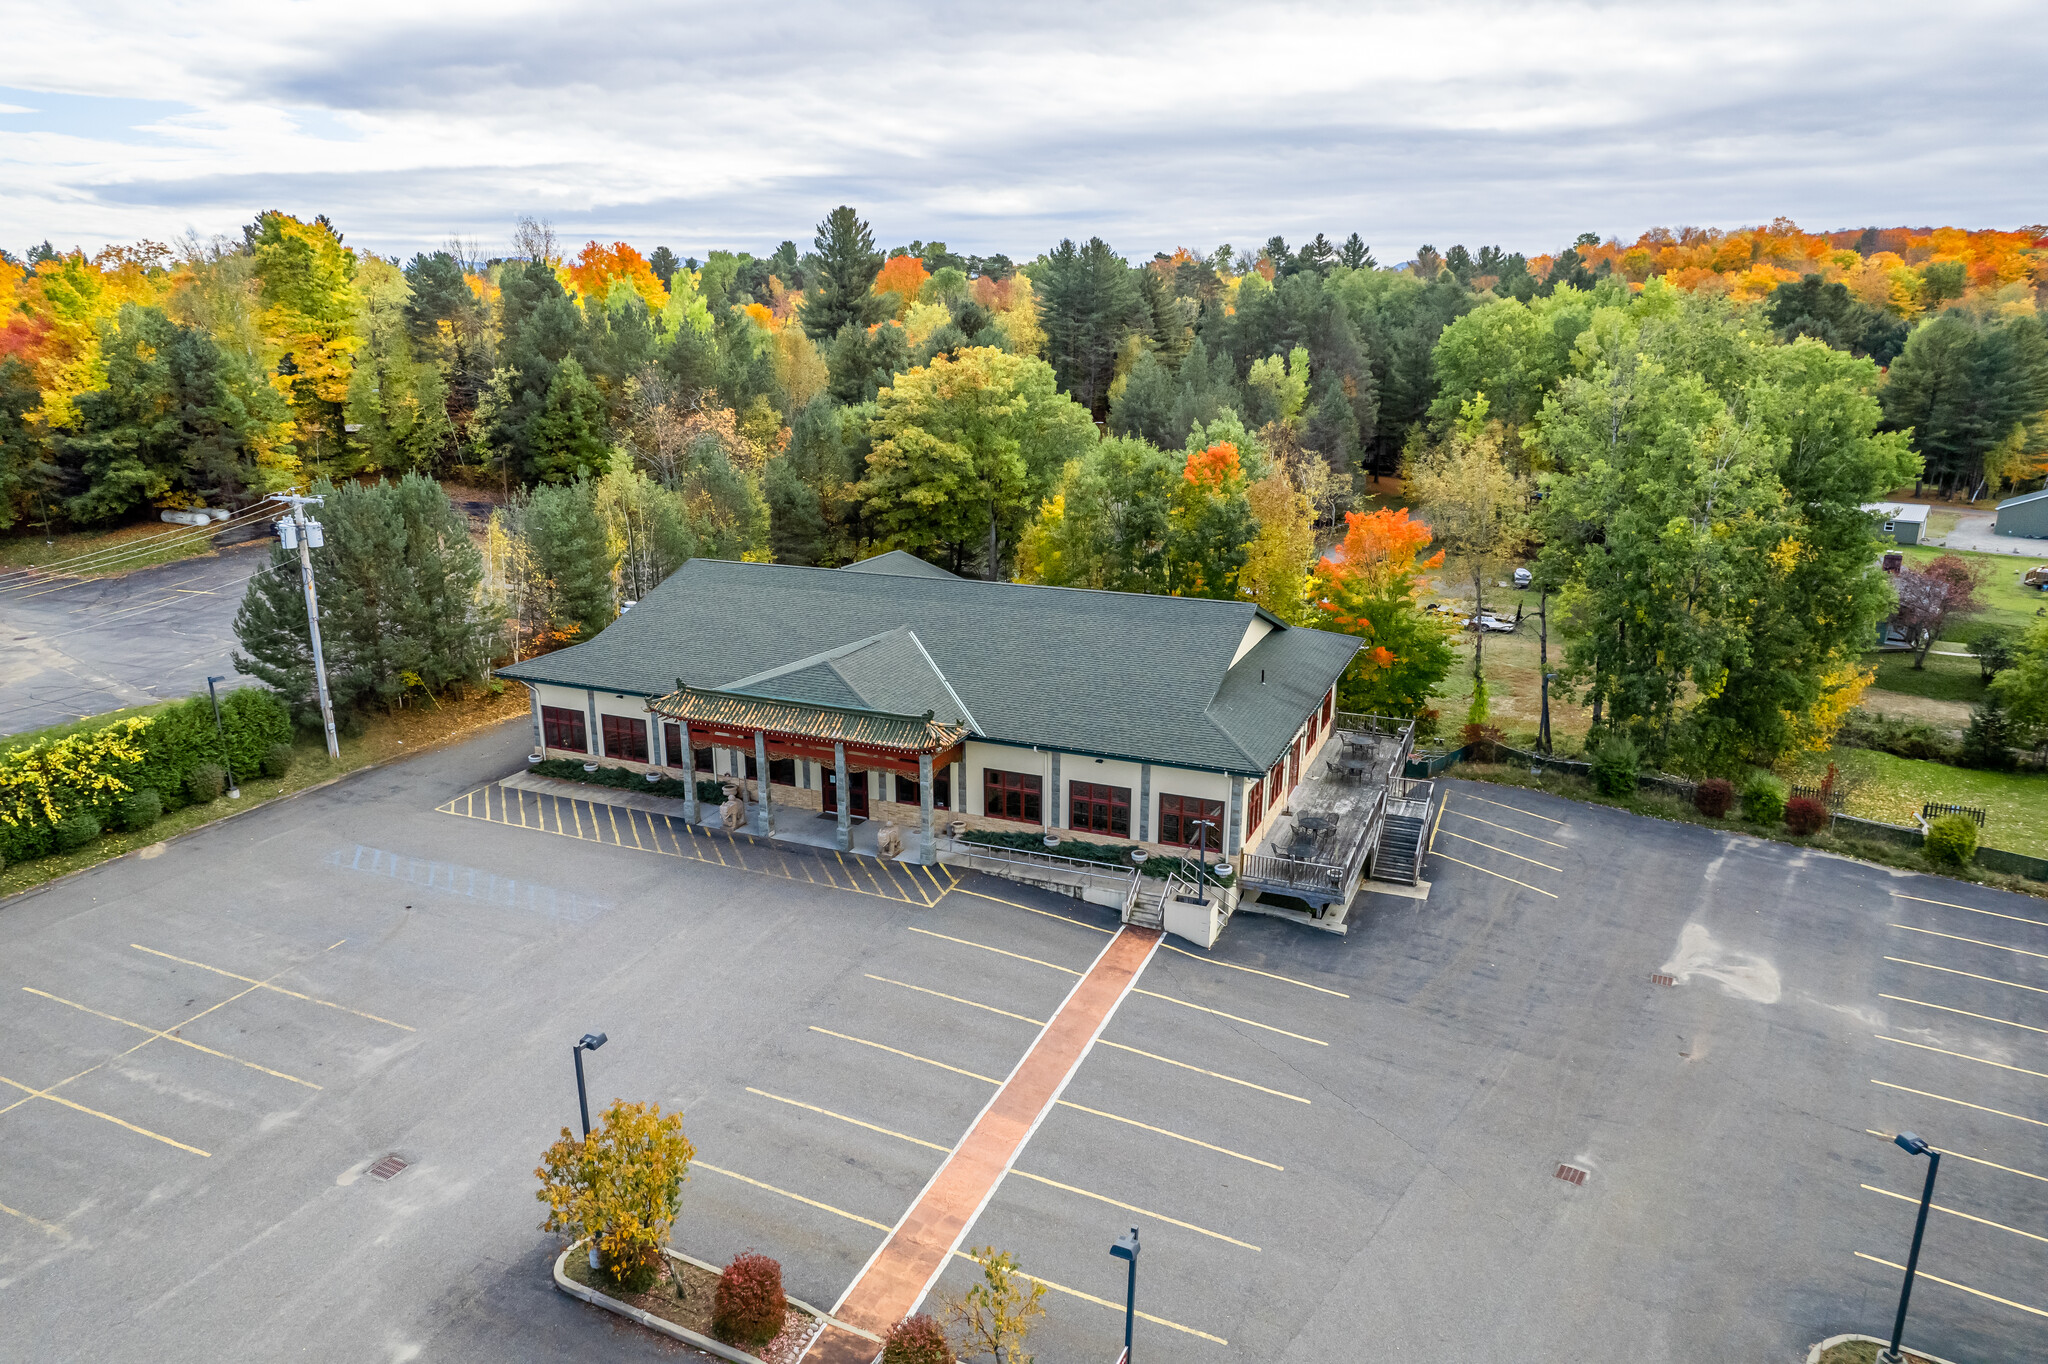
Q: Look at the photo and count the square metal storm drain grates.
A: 3